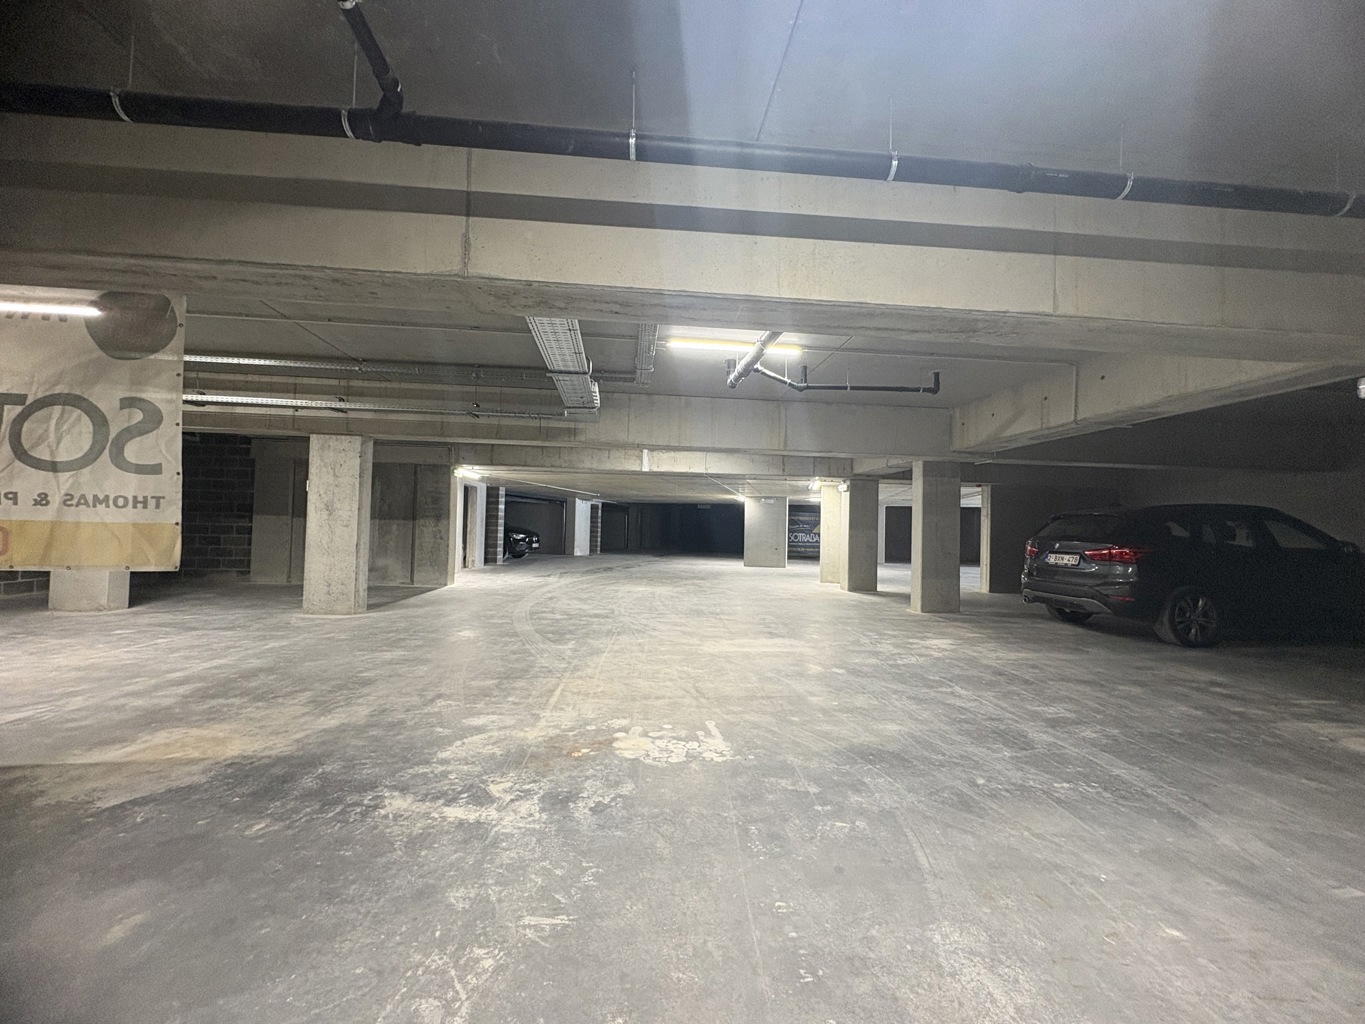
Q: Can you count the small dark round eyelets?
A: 9